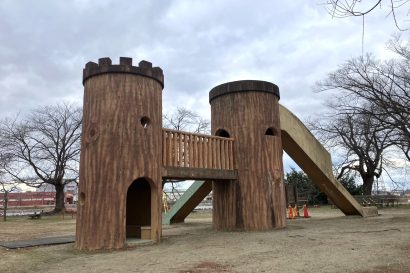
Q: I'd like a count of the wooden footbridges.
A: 1